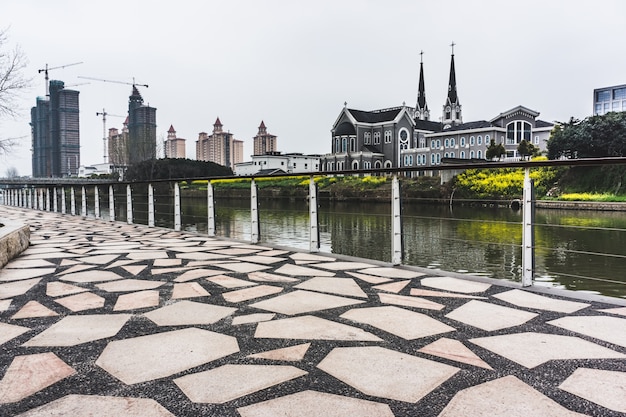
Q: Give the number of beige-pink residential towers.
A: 4